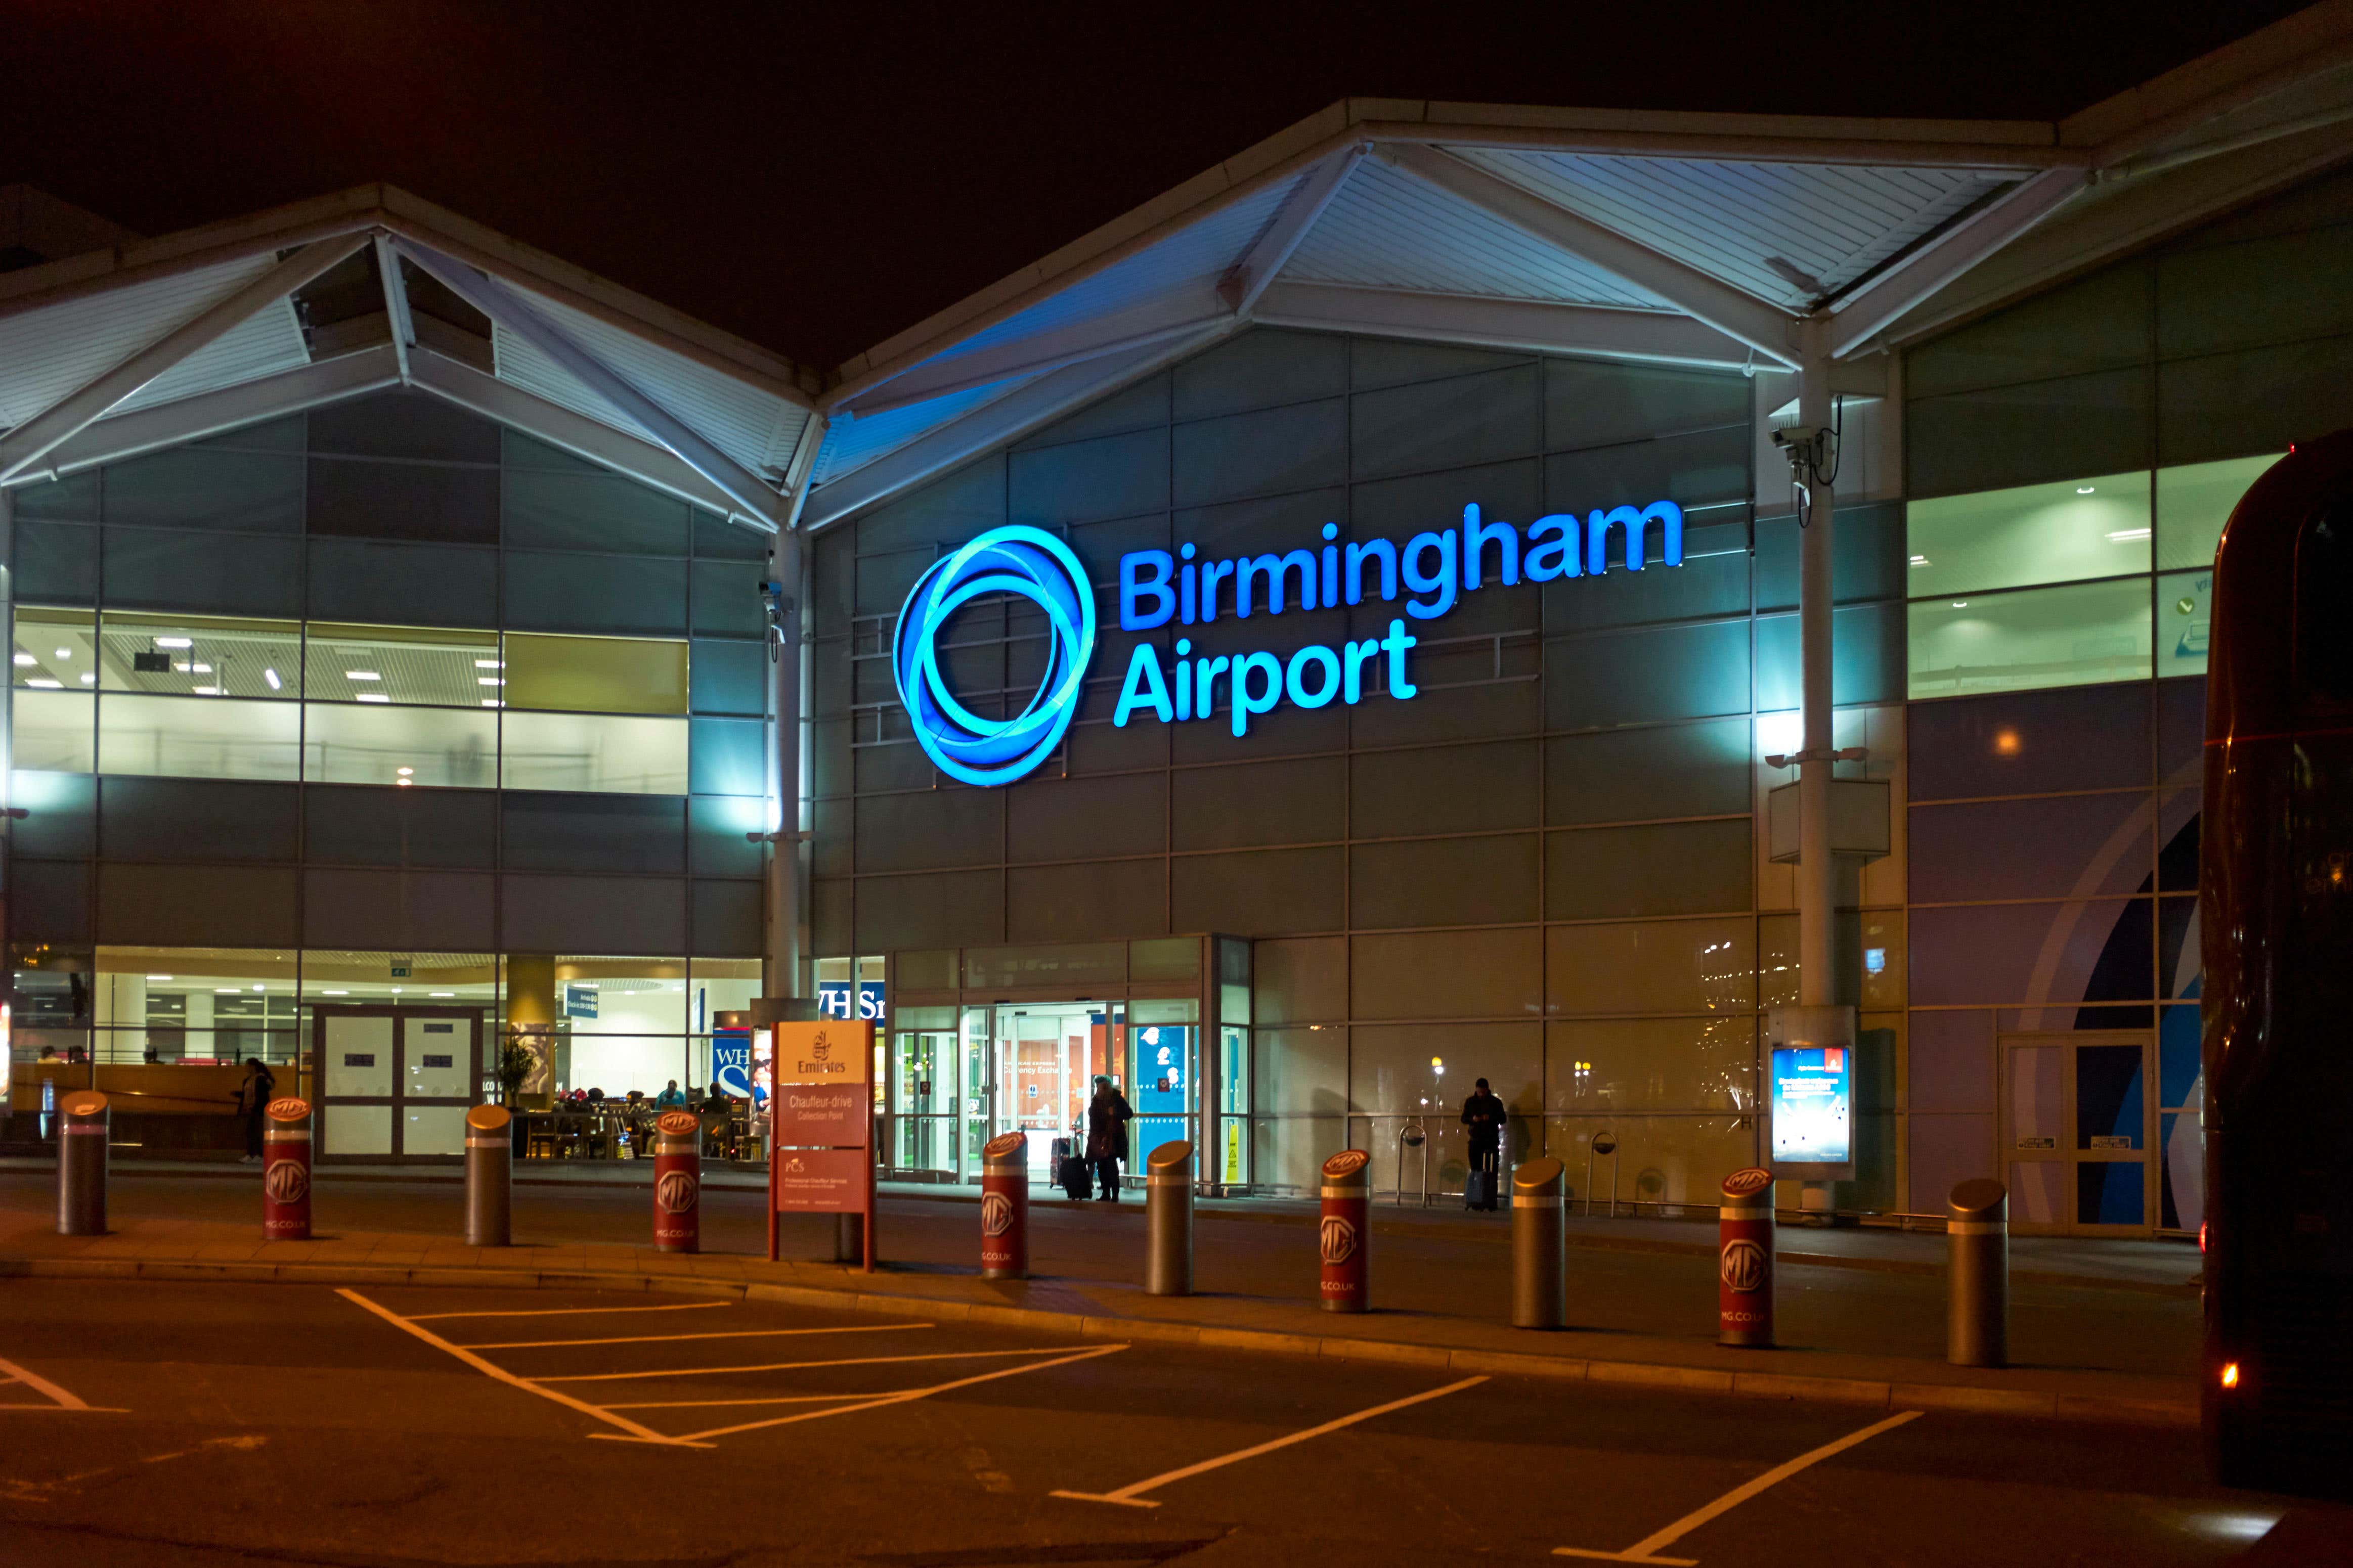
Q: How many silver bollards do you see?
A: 5